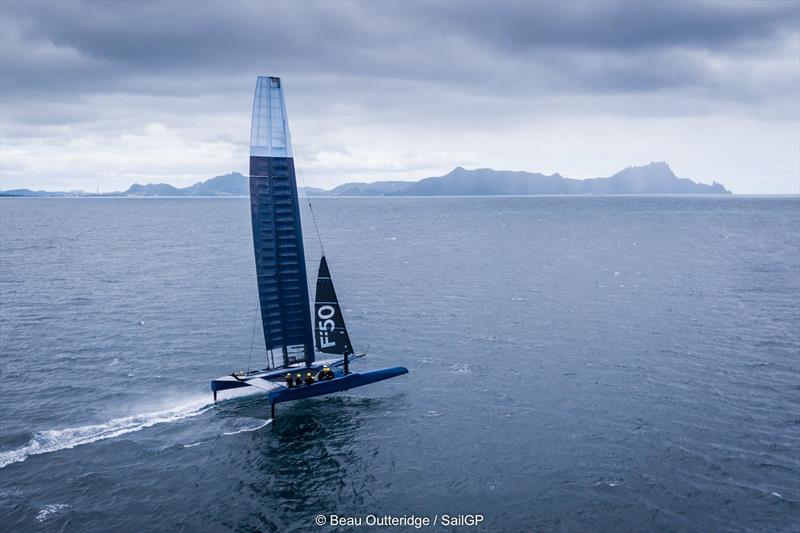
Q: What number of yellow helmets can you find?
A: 5